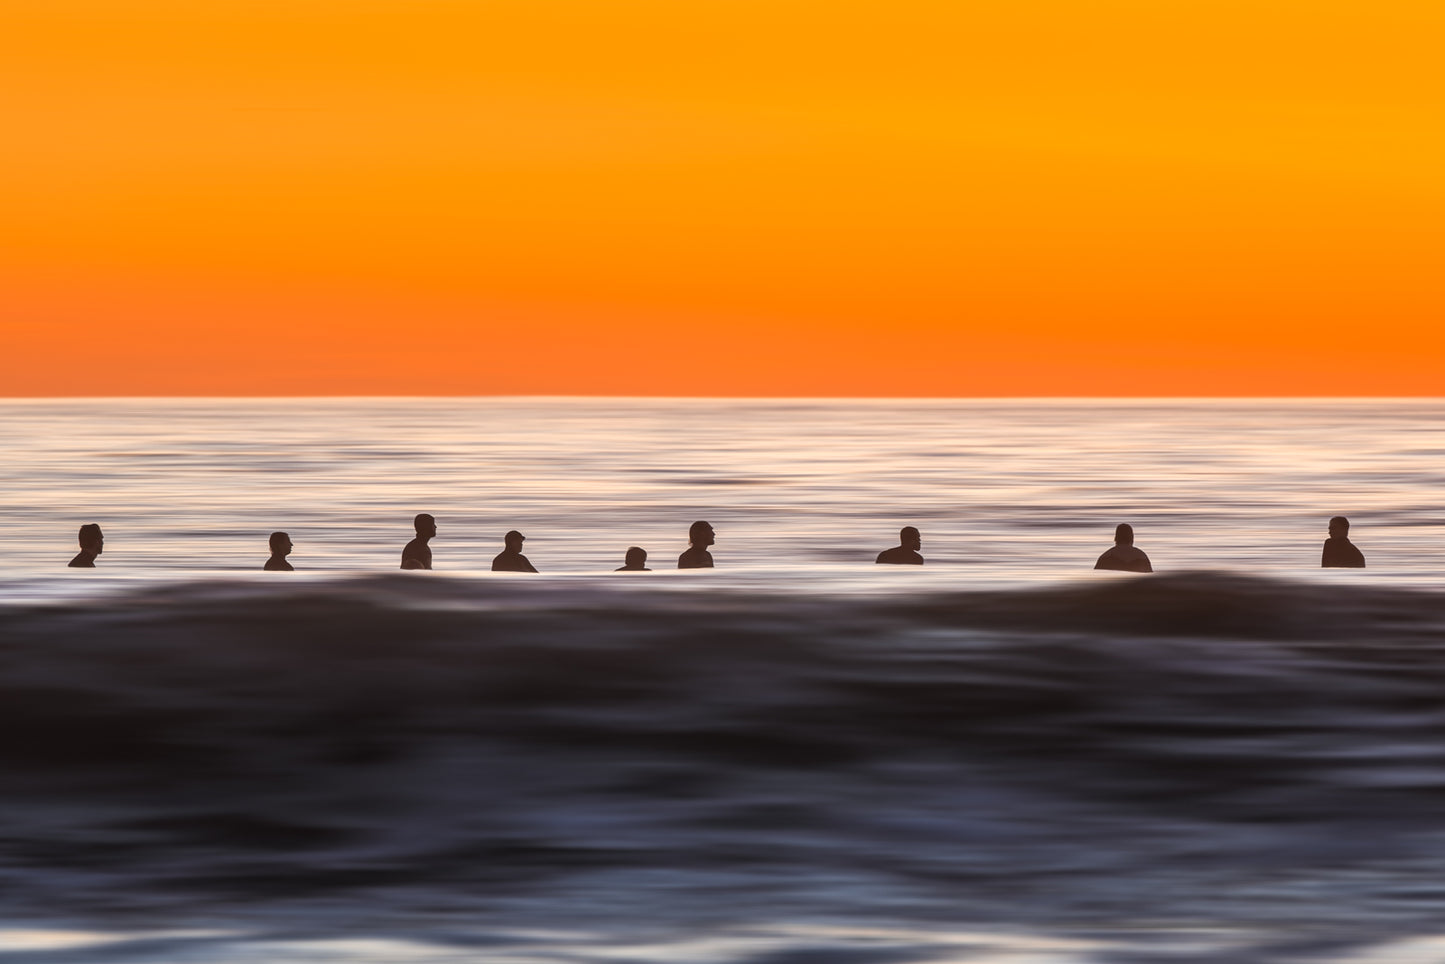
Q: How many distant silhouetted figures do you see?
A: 9